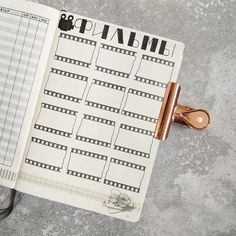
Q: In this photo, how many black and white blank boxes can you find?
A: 12